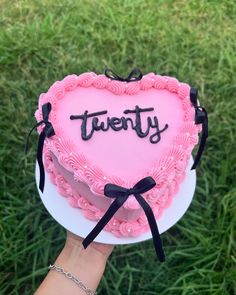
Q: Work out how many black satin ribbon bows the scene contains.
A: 4